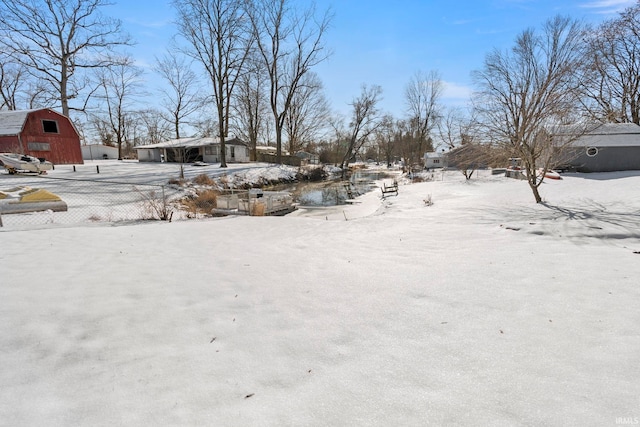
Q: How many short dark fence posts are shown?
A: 3